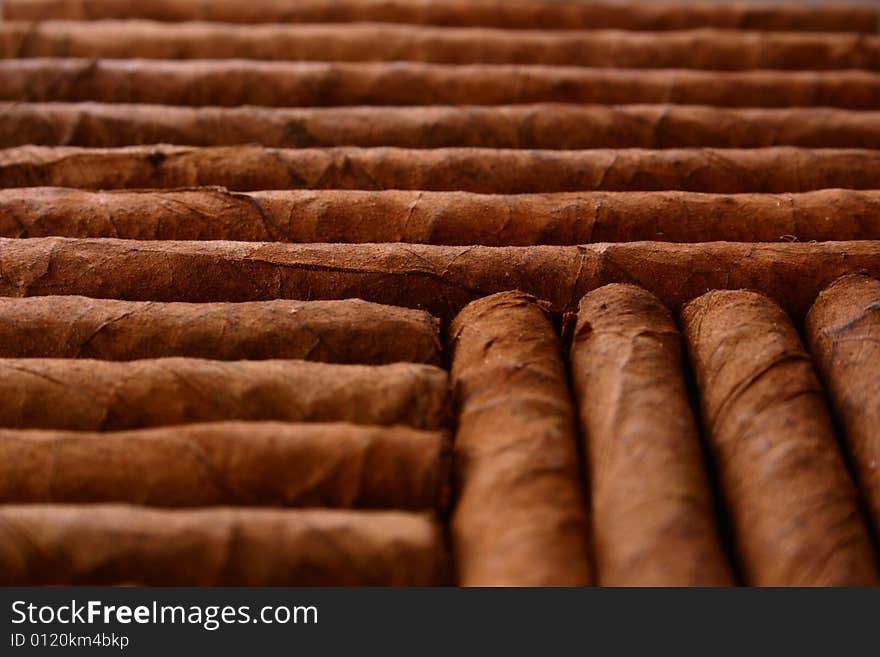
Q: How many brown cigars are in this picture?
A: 15